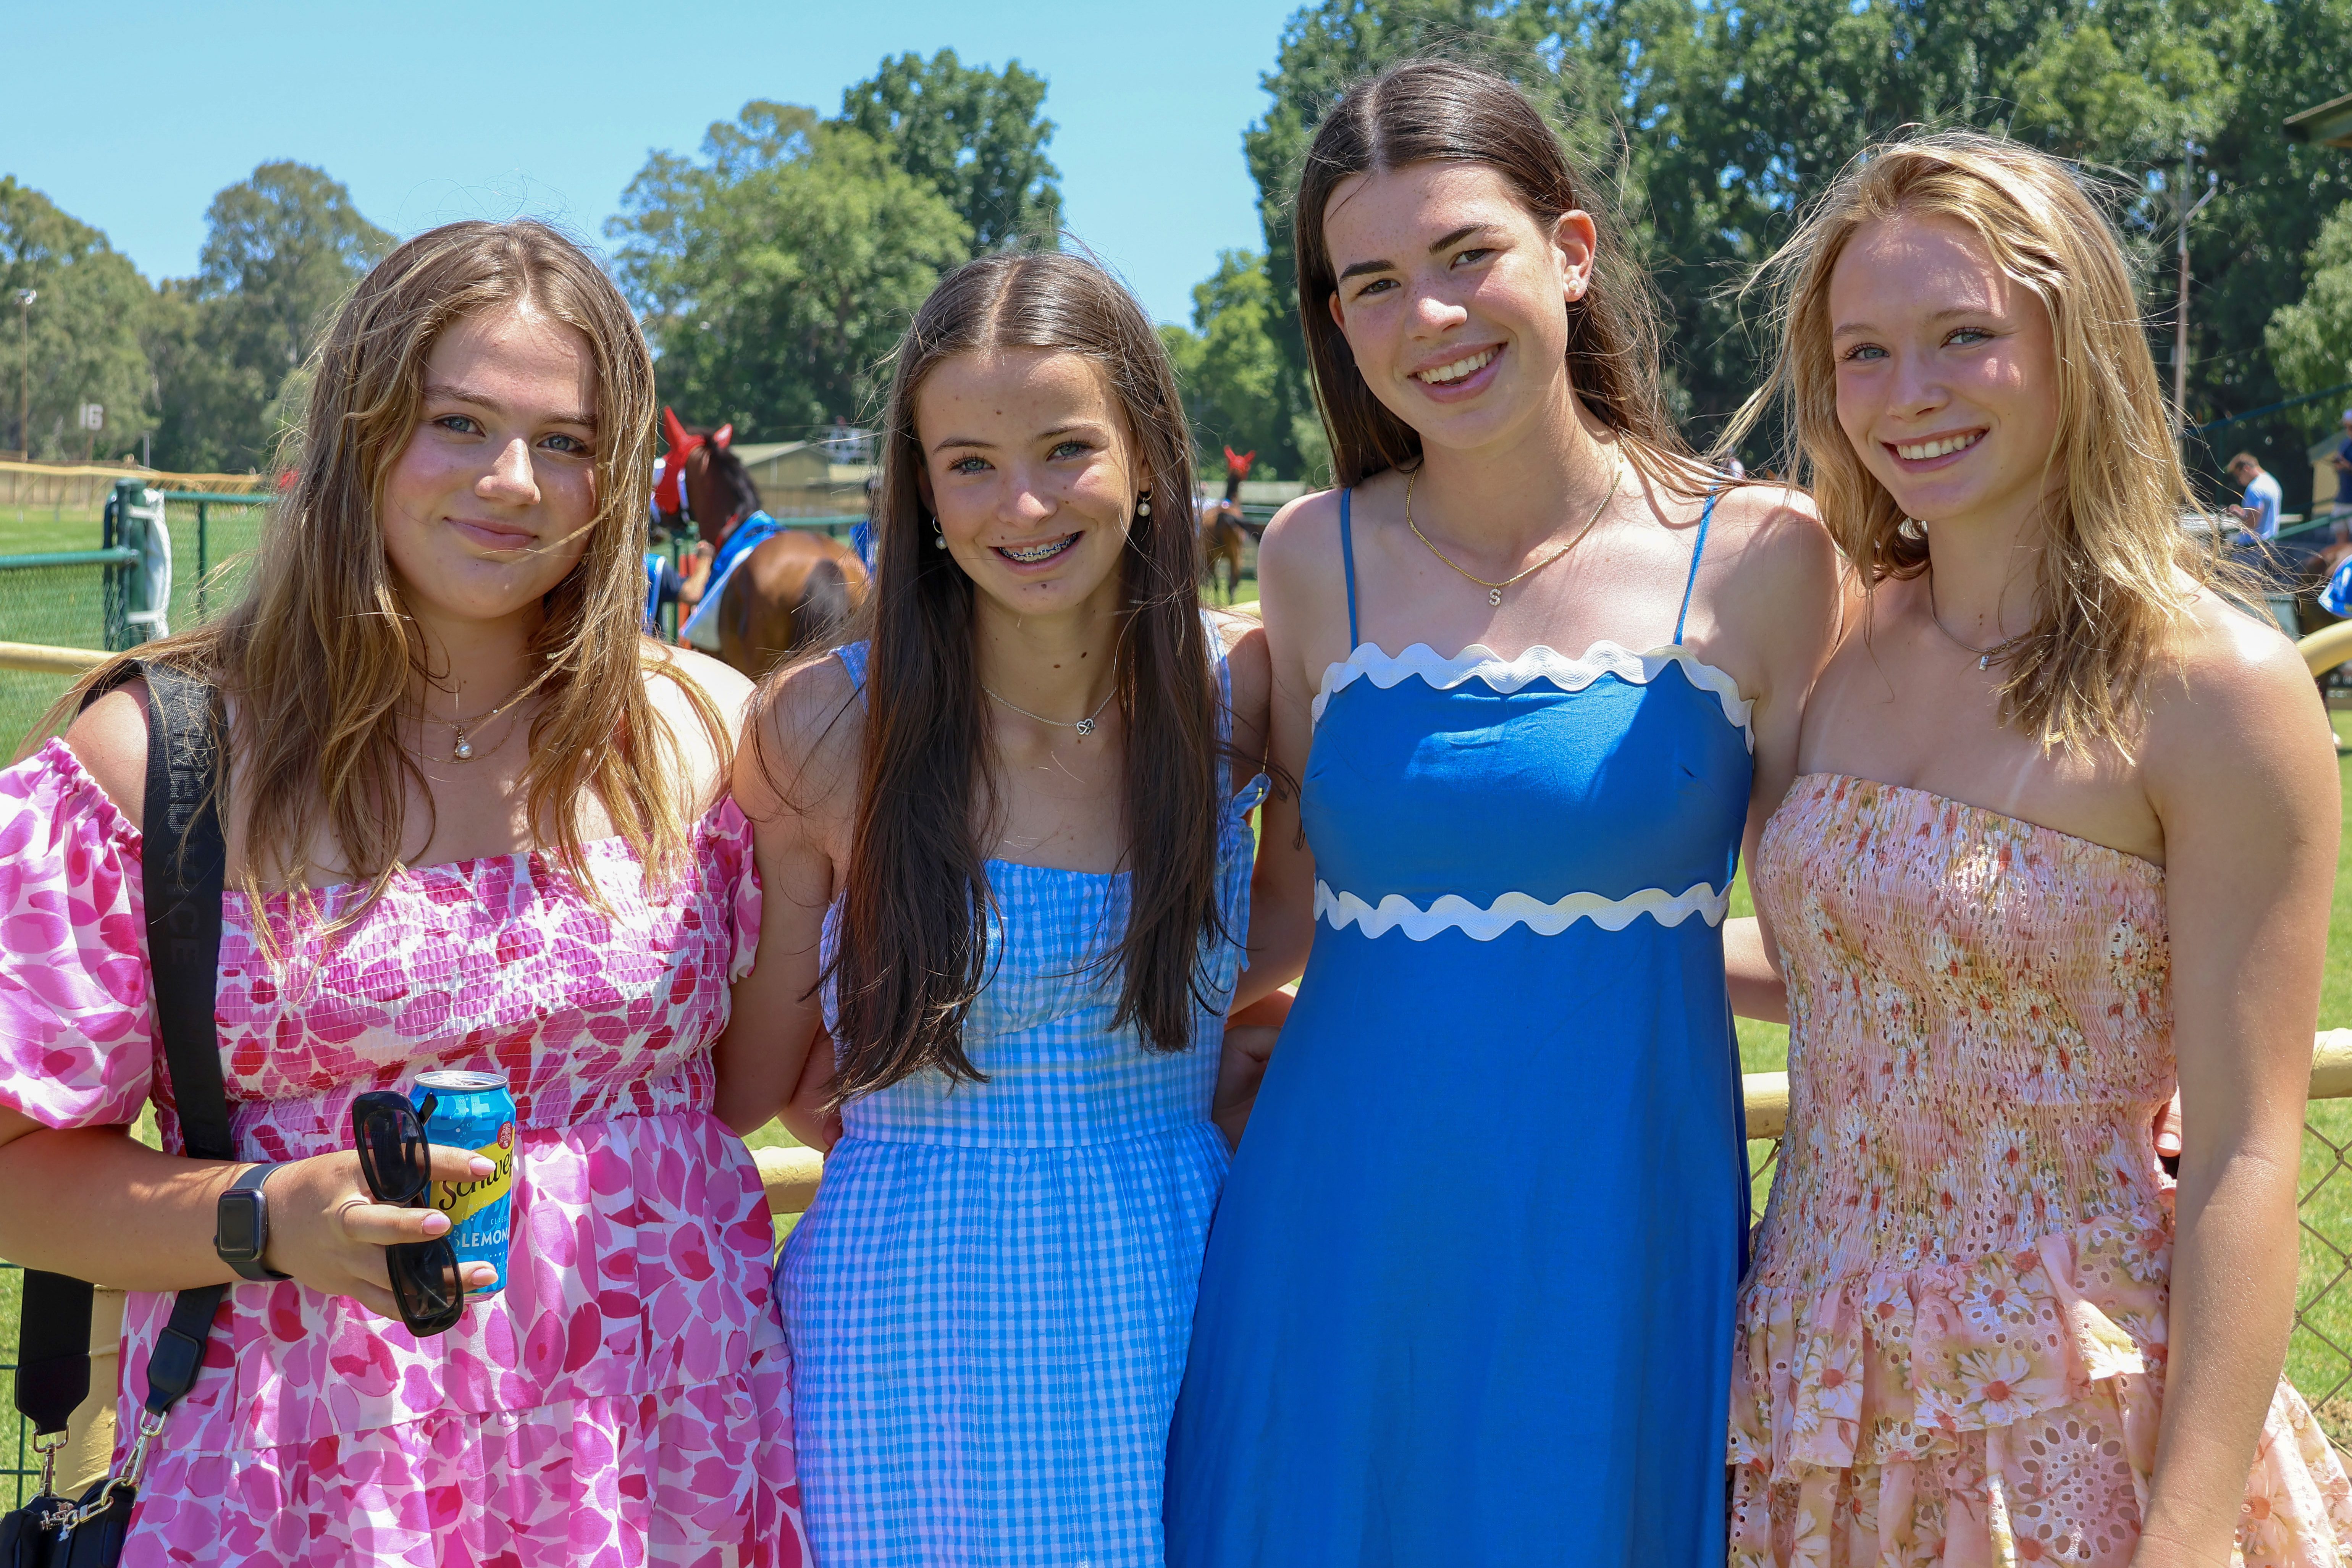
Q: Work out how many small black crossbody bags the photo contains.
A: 1